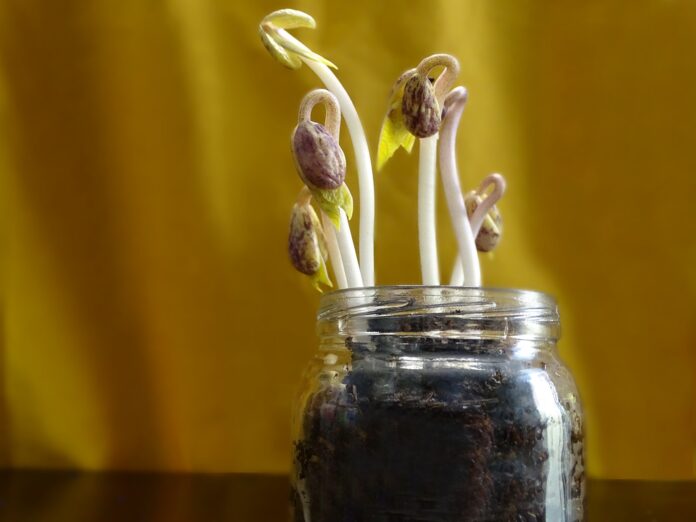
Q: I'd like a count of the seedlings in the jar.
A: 6